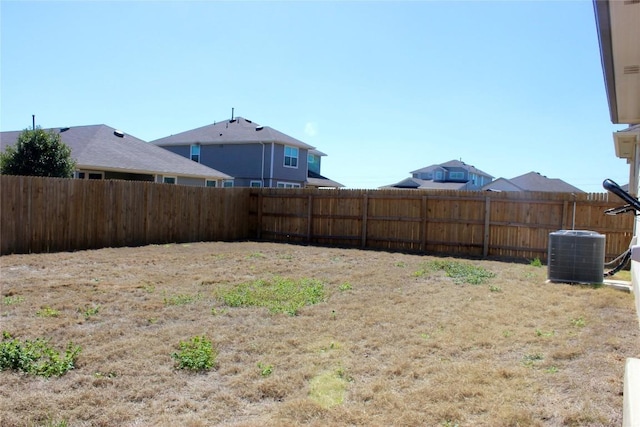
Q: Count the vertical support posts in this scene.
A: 6